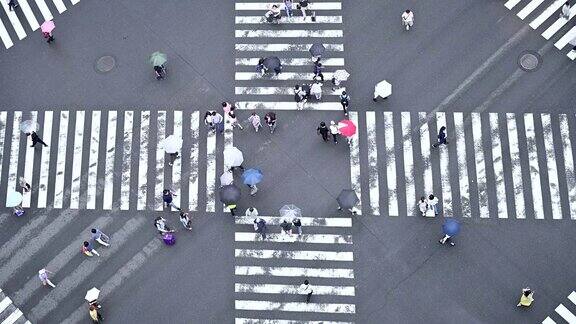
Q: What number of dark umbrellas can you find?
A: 4